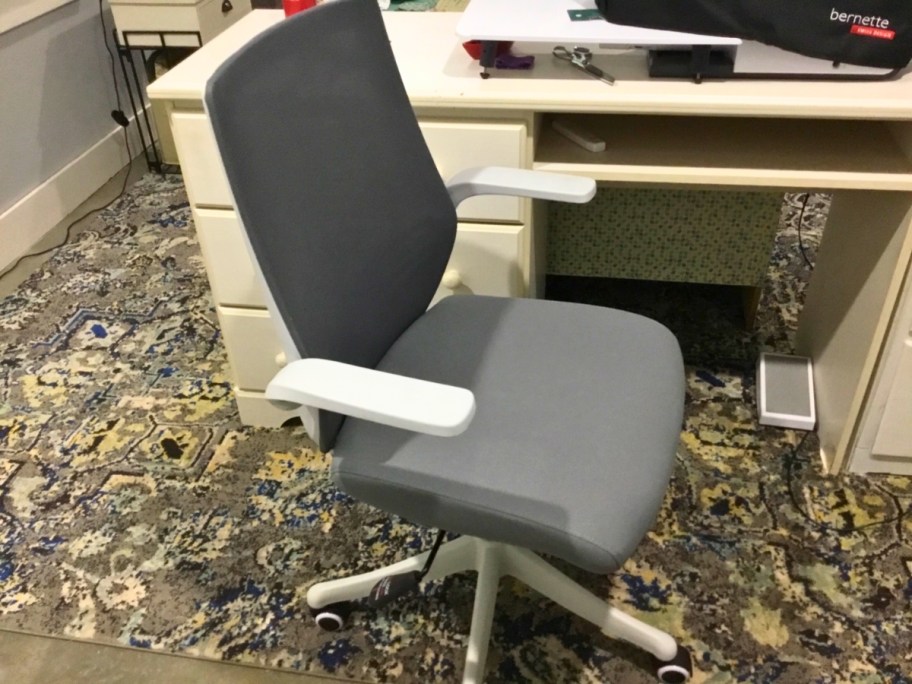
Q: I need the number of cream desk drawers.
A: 3